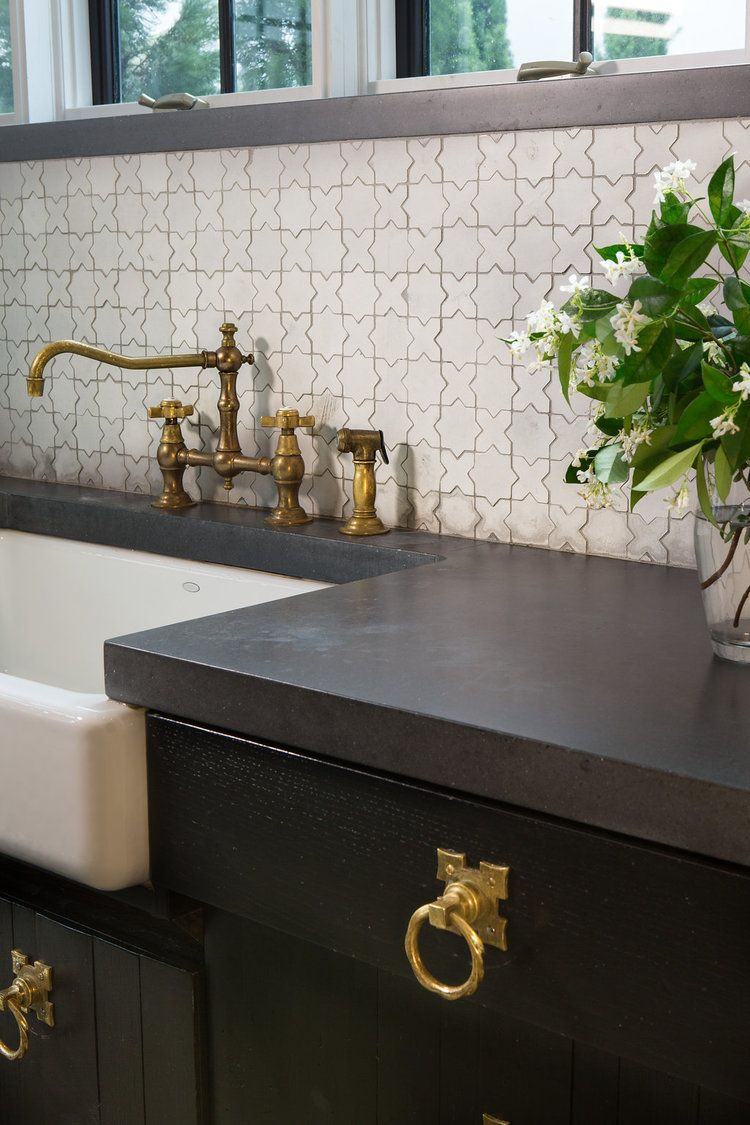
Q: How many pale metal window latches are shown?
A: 2